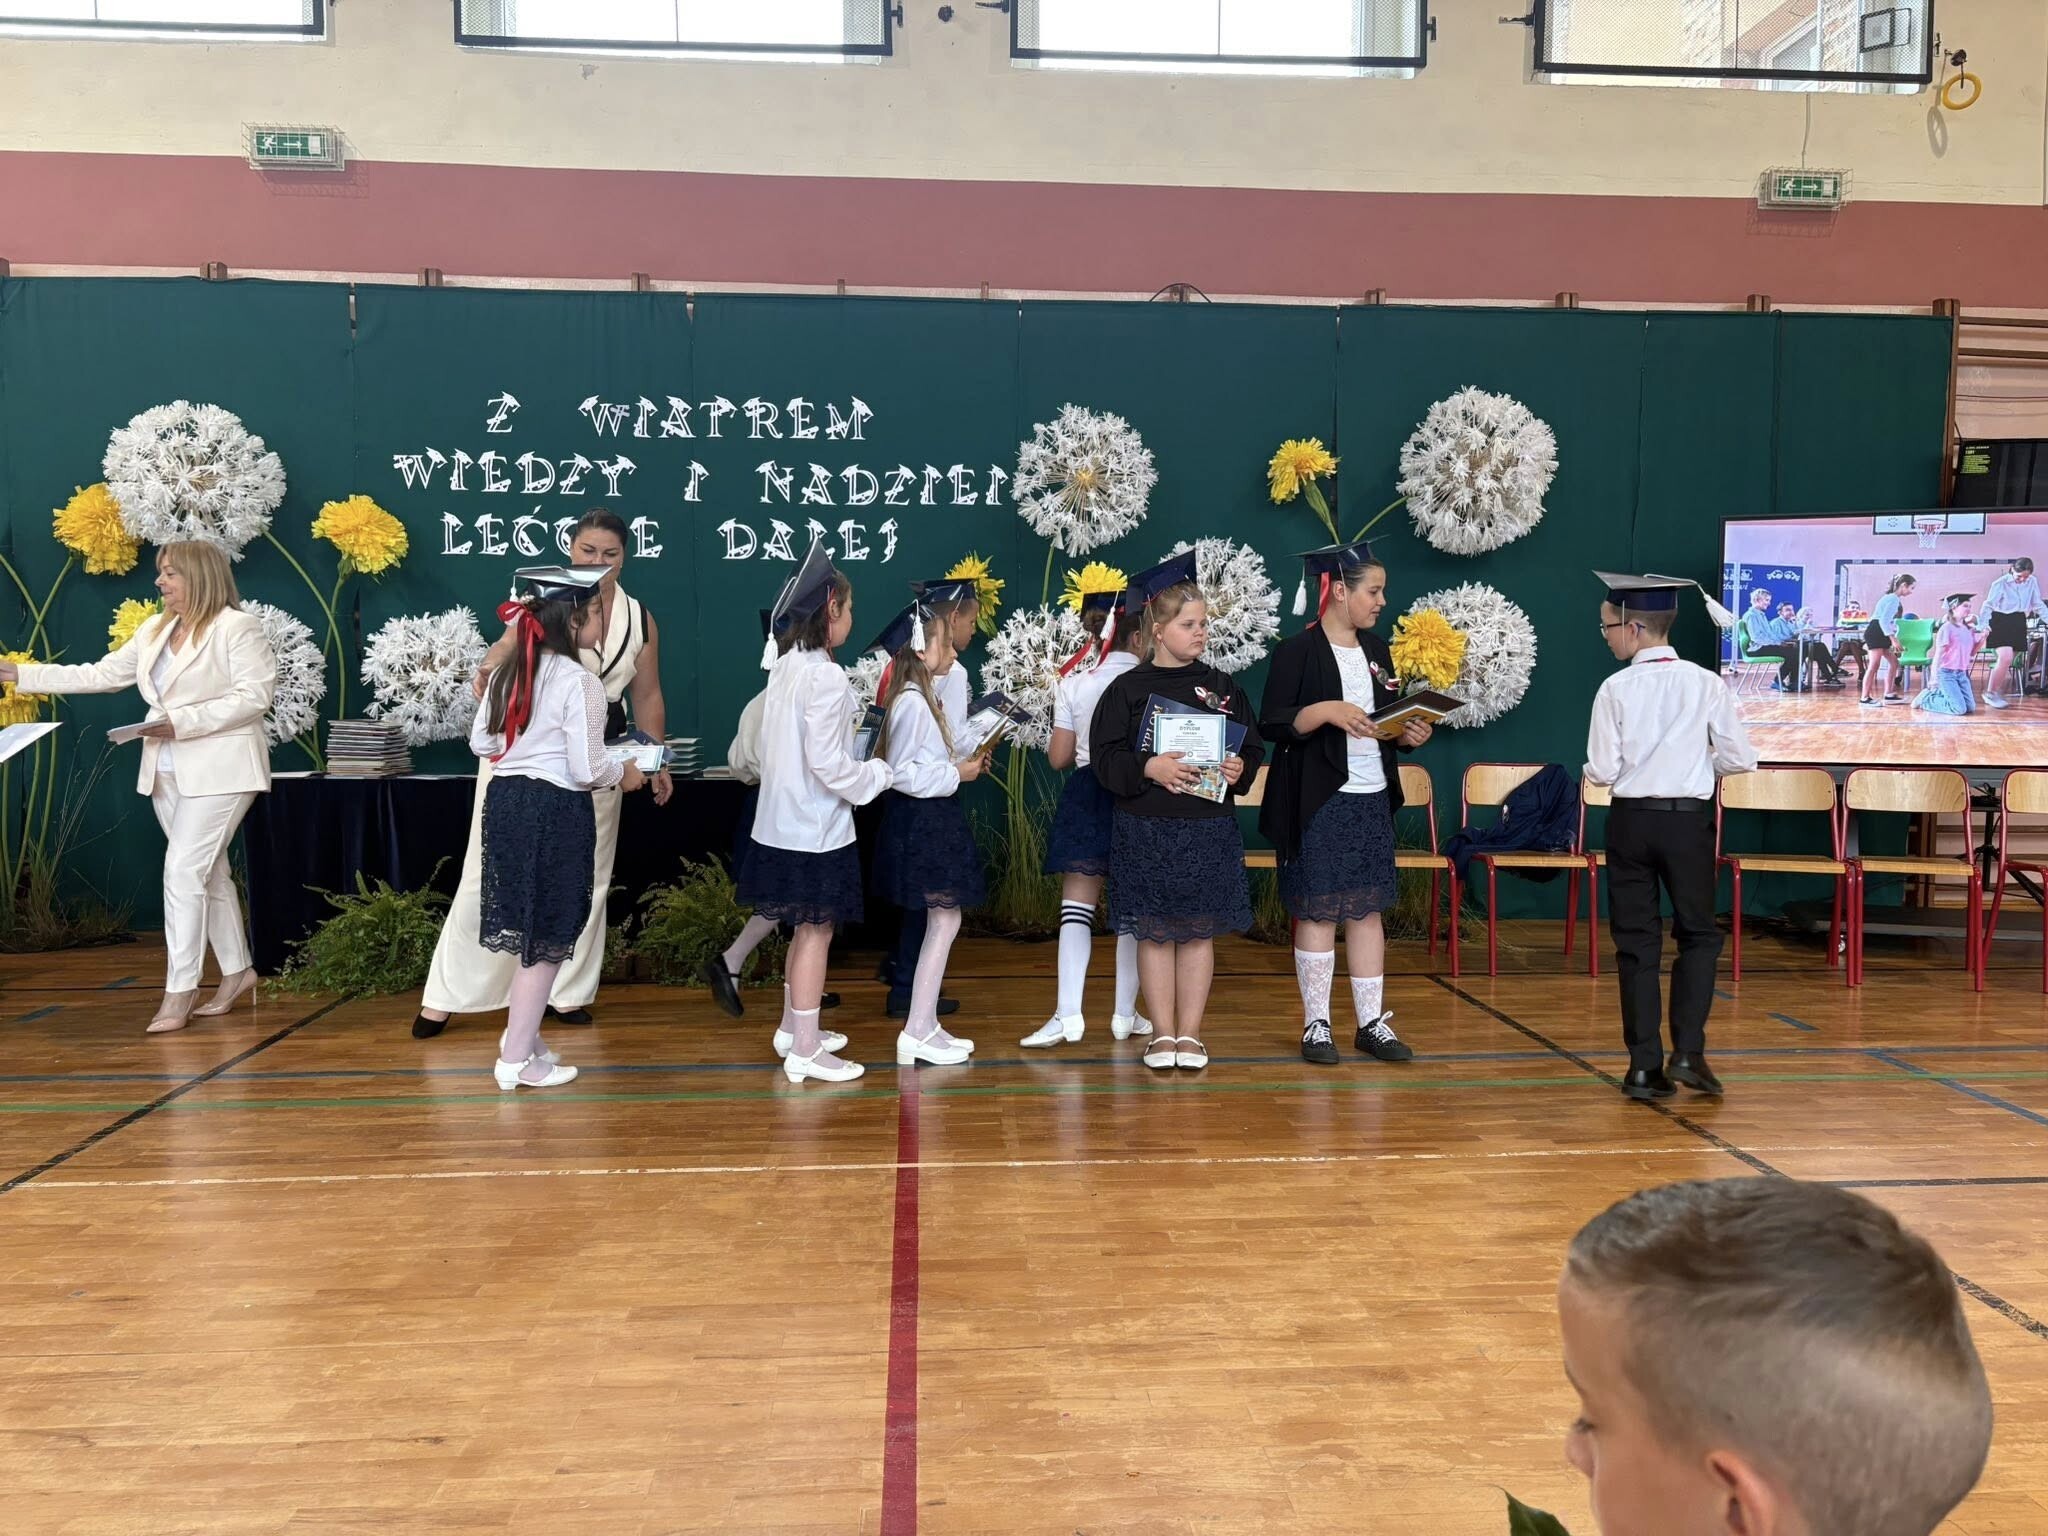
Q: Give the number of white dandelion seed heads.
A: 9